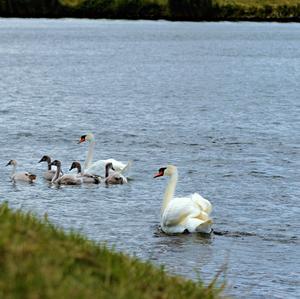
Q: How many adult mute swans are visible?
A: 2